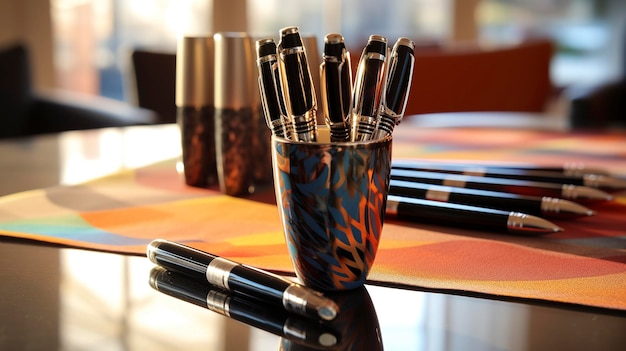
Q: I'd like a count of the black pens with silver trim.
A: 11